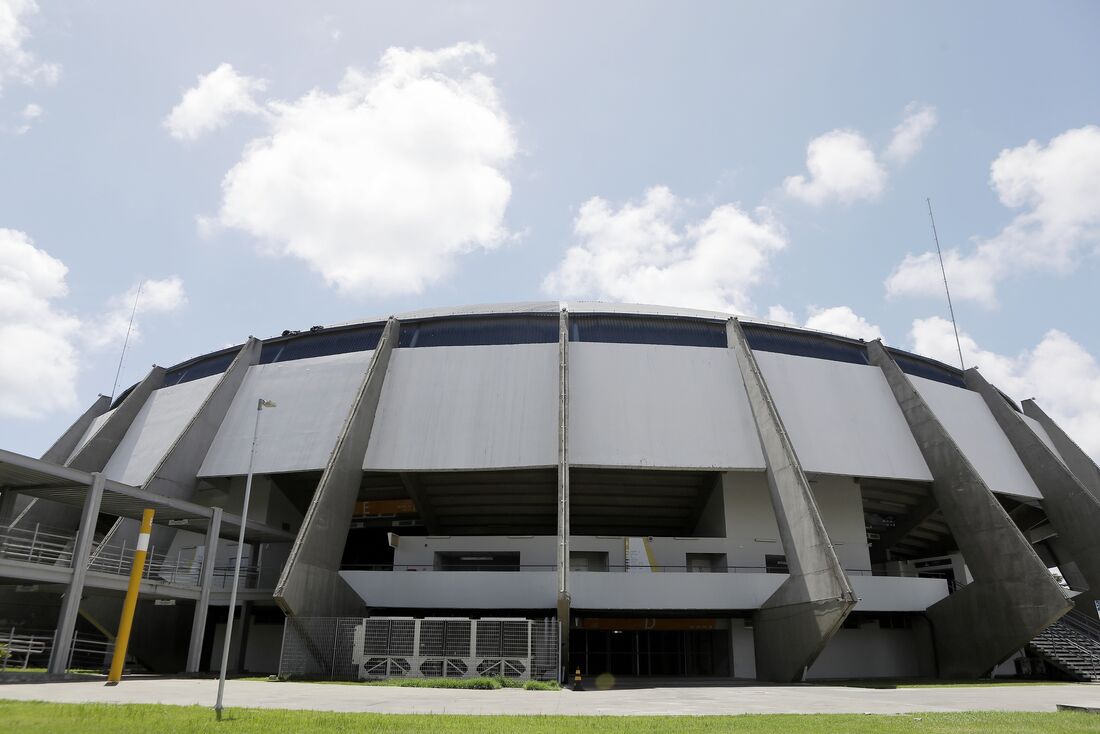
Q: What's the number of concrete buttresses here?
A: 9